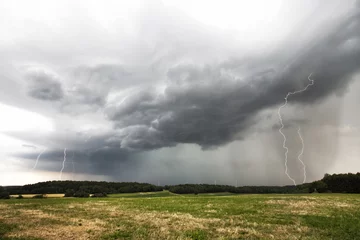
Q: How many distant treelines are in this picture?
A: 1